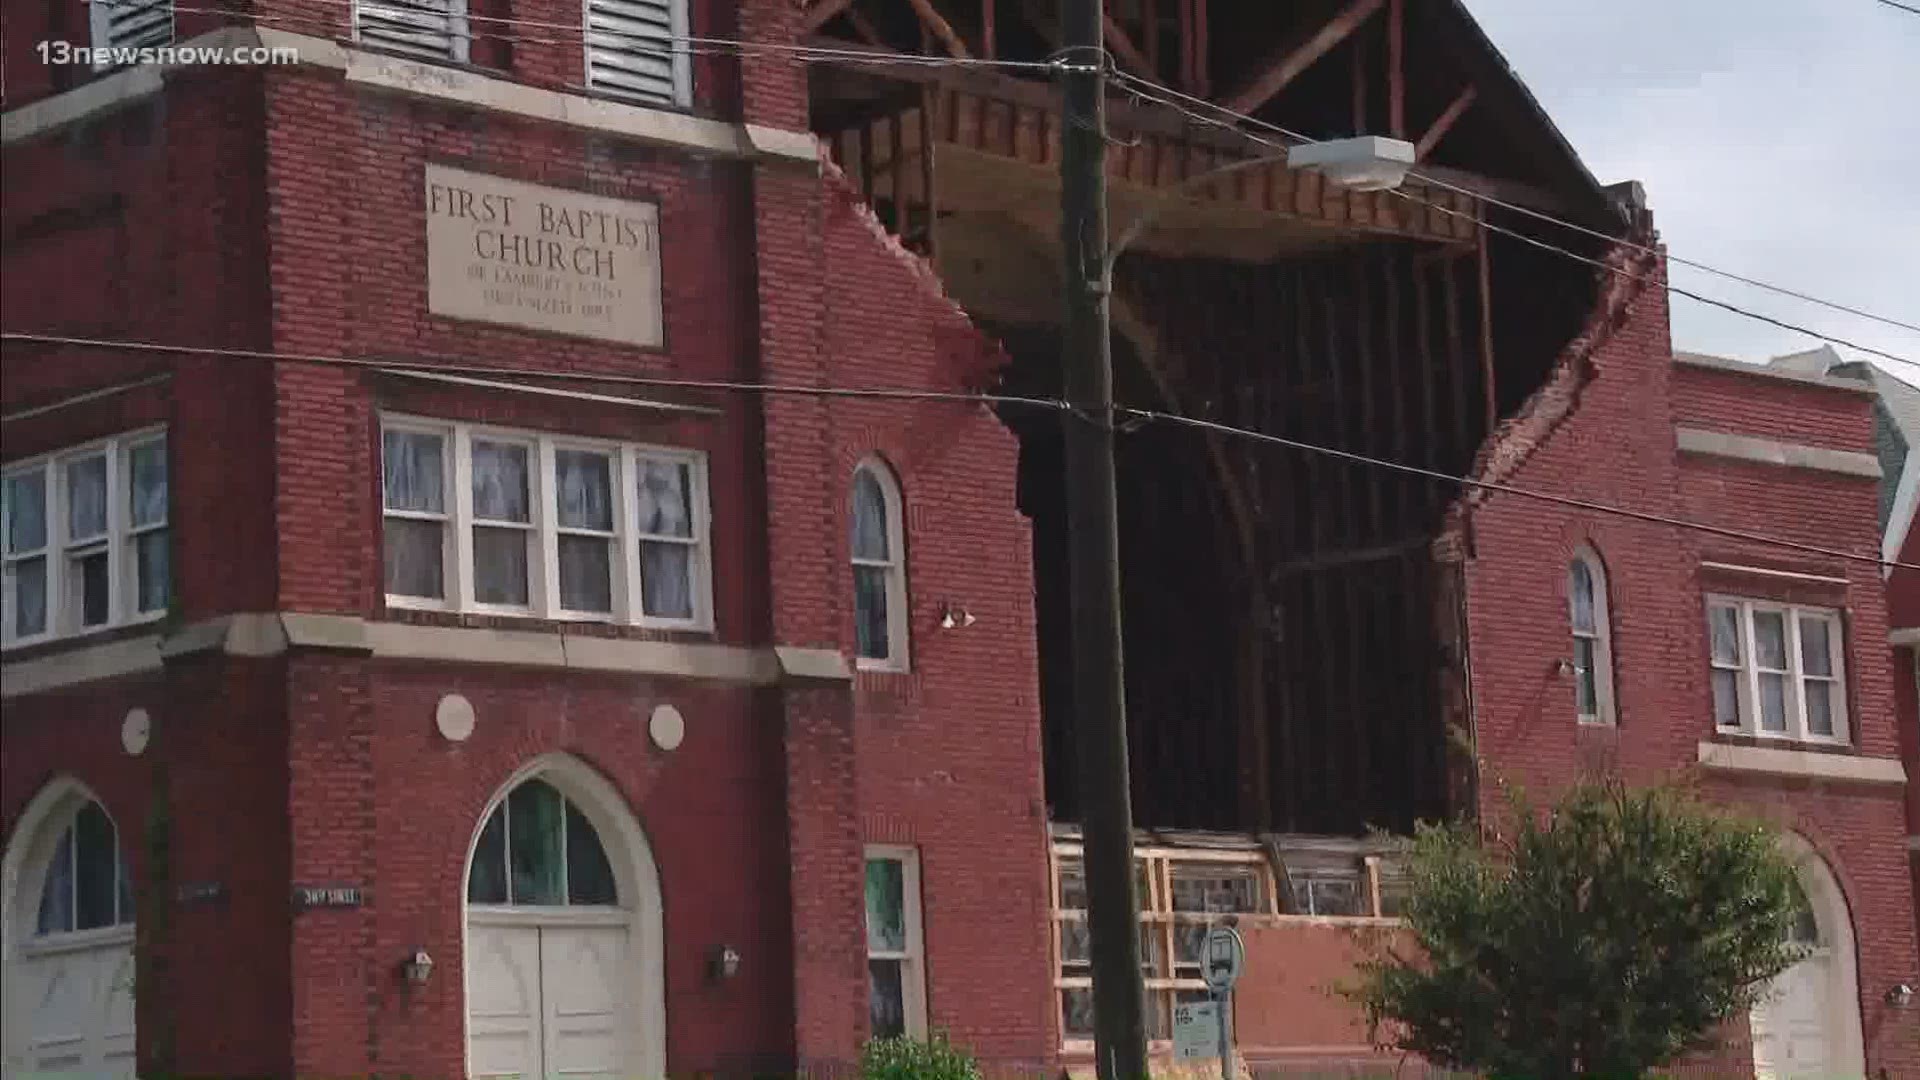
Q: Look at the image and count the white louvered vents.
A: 3